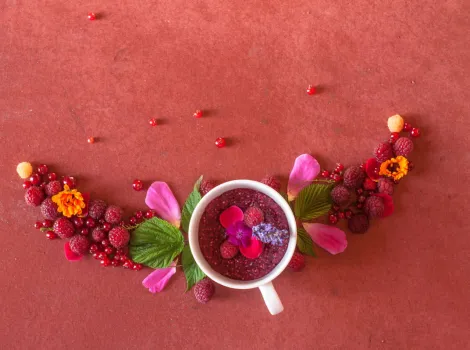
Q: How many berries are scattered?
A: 6